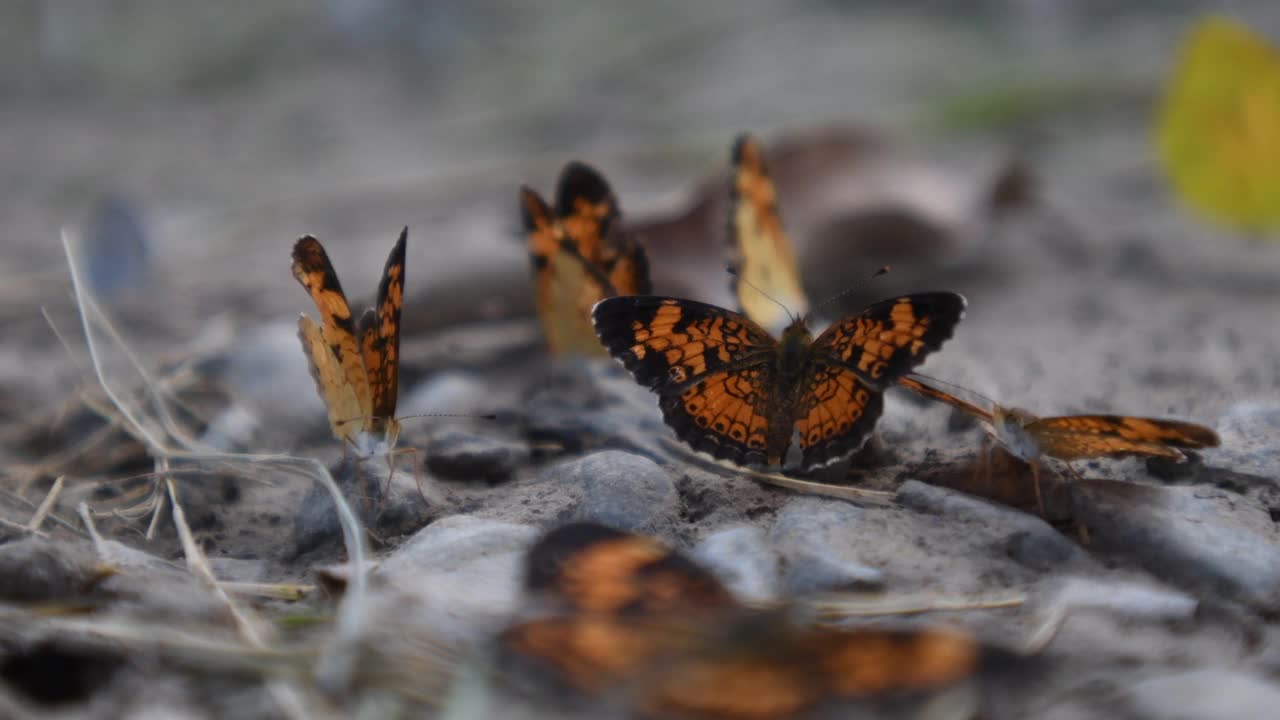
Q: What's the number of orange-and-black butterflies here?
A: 6